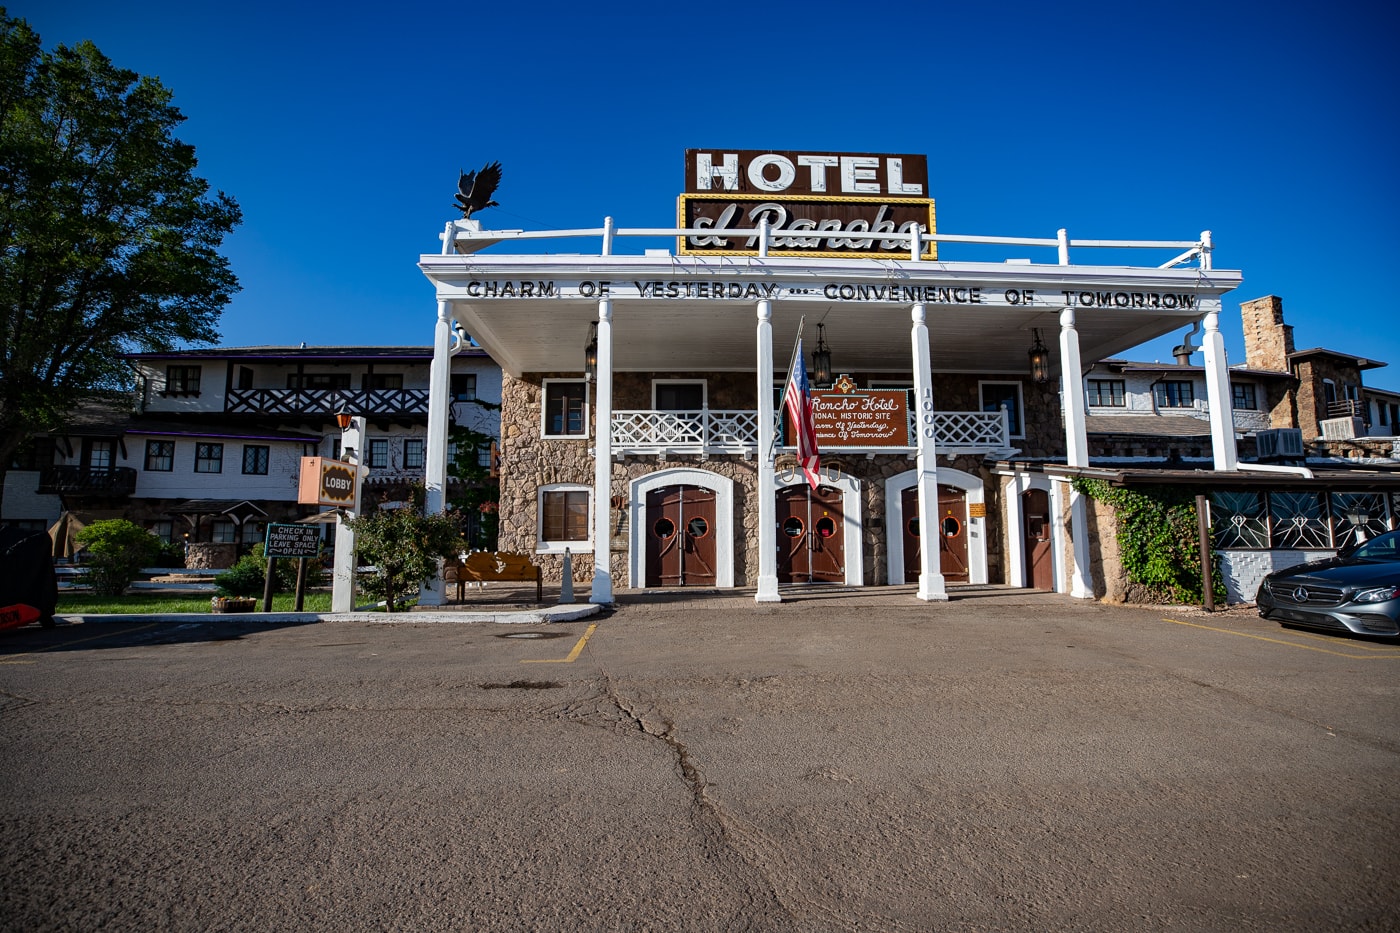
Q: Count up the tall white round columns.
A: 6